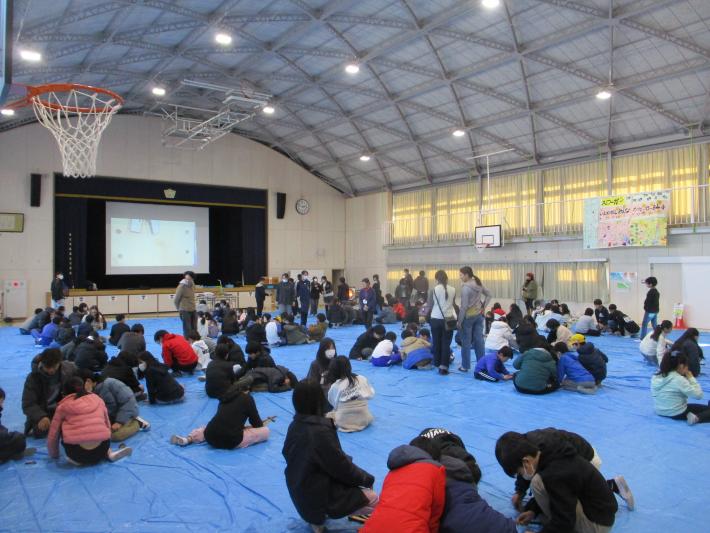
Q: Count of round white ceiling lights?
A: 10